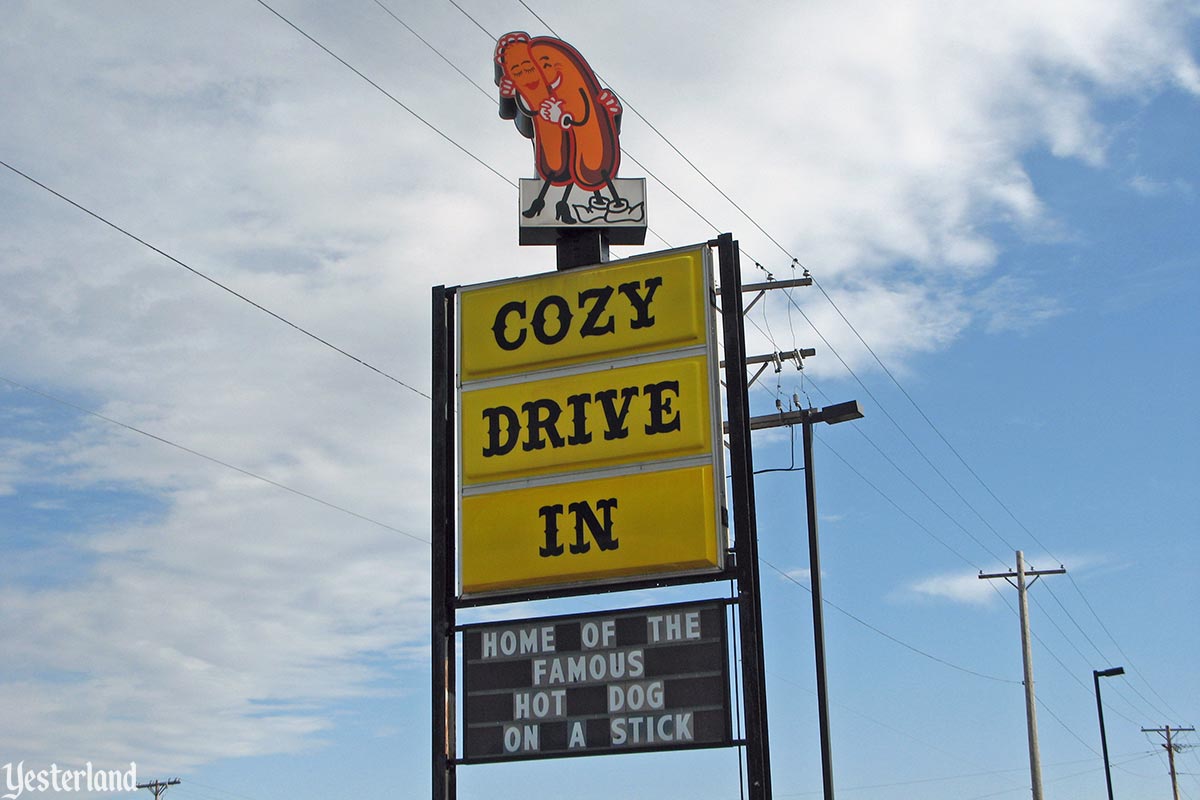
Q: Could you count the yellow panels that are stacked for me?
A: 3